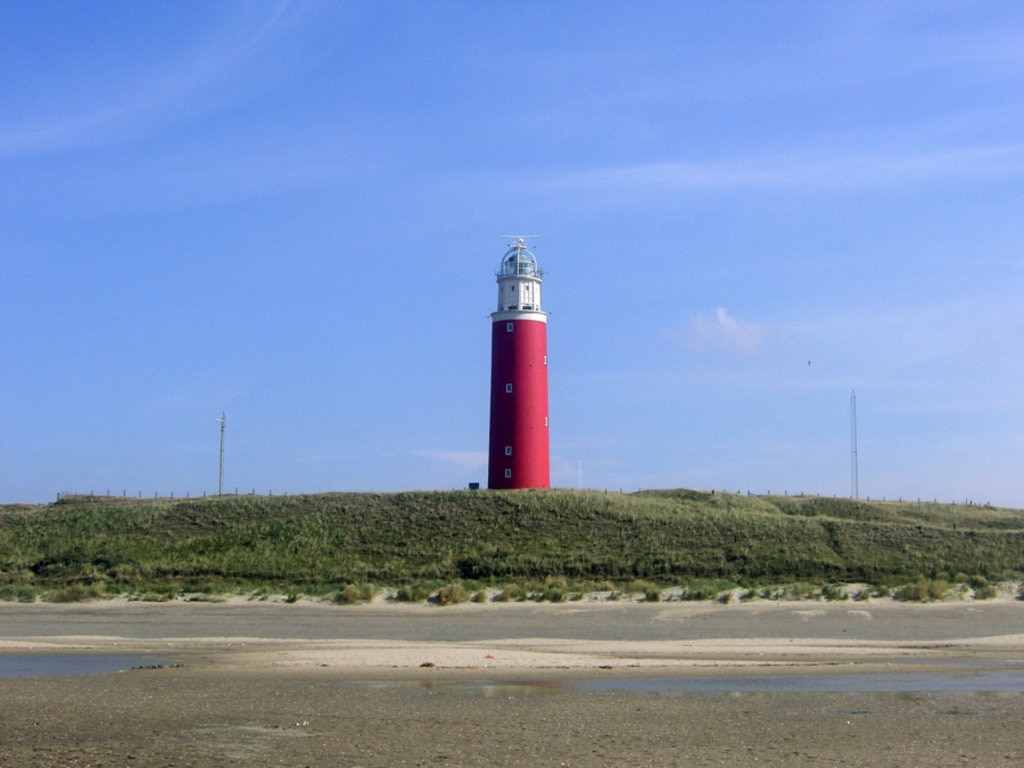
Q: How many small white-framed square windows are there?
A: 6